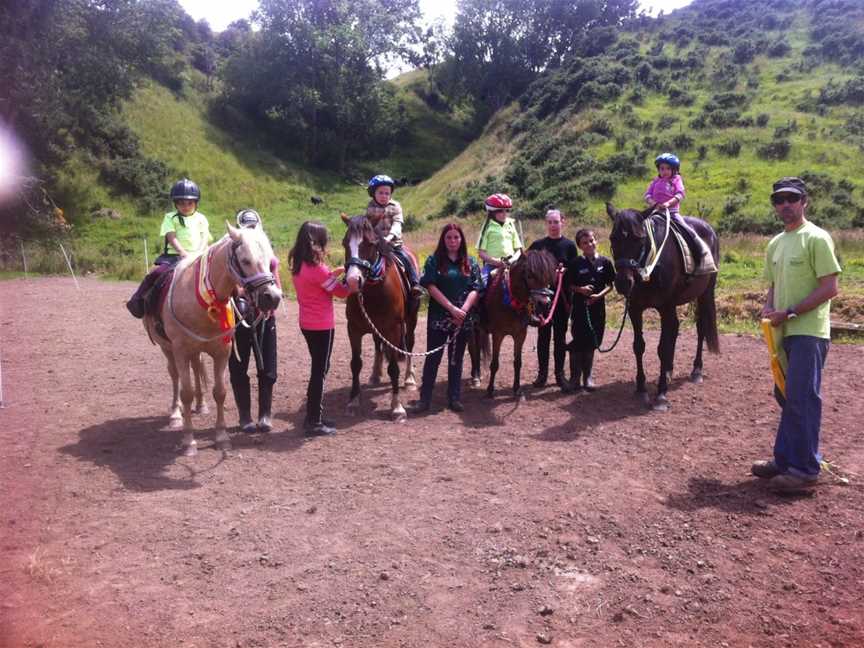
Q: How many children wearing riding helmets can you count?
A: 4